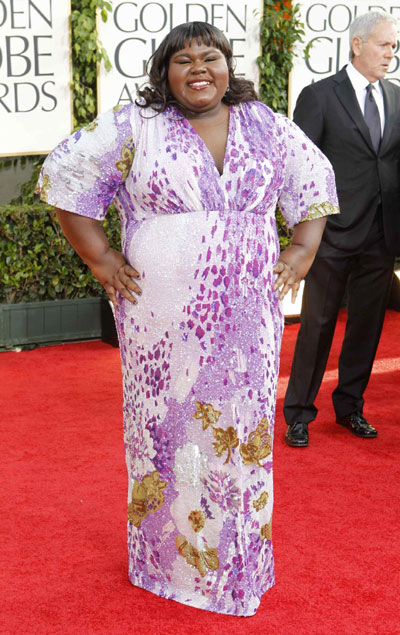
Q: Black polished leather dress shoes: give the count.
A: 2